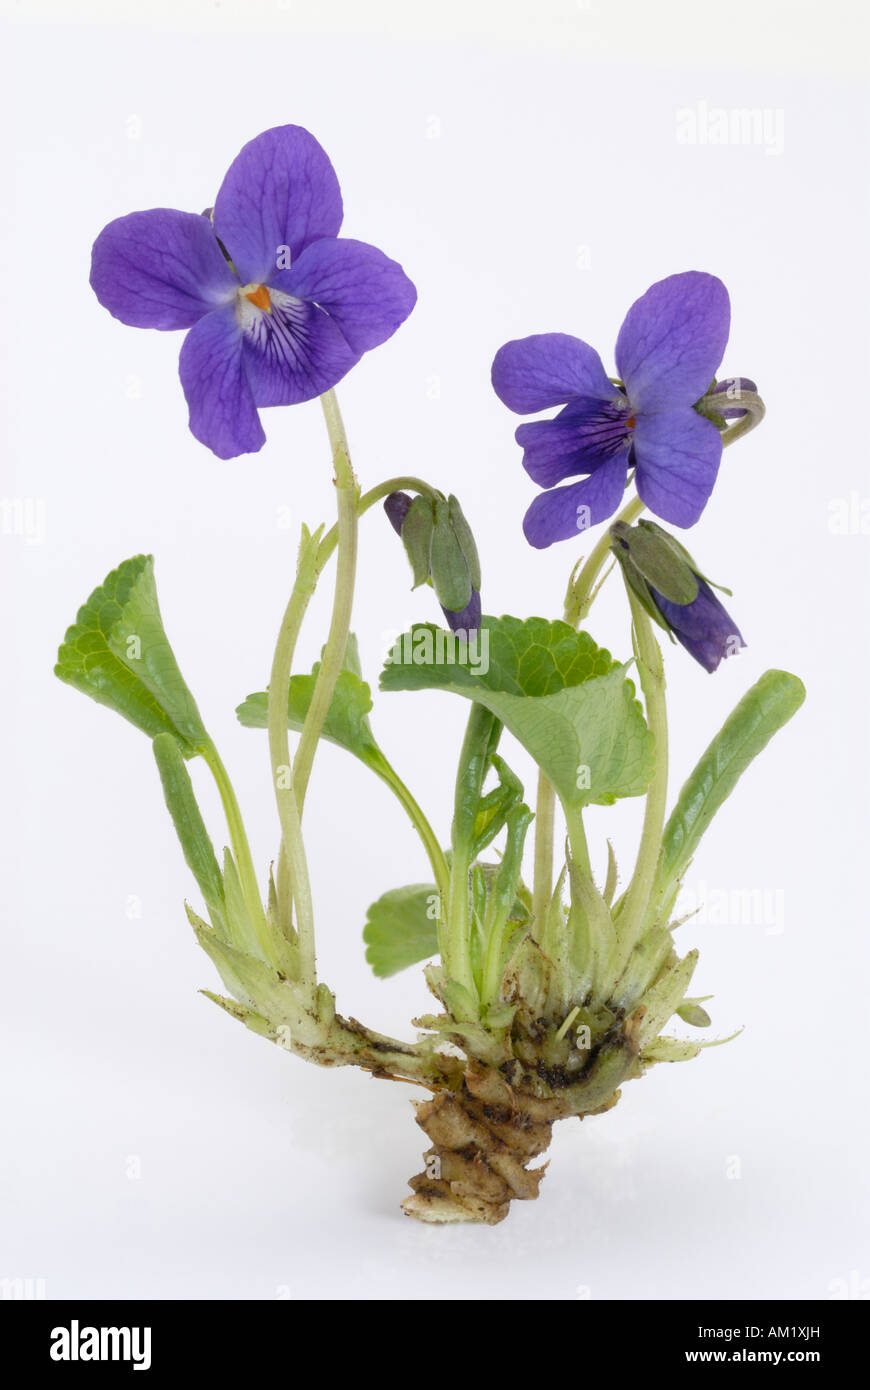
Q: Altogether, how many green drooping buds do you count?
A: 2